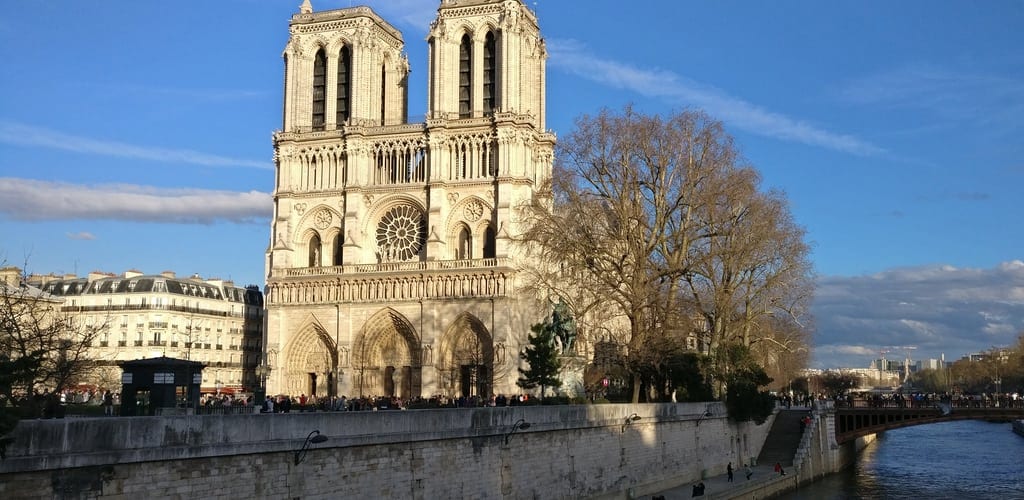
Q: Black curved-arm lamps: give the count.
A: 4